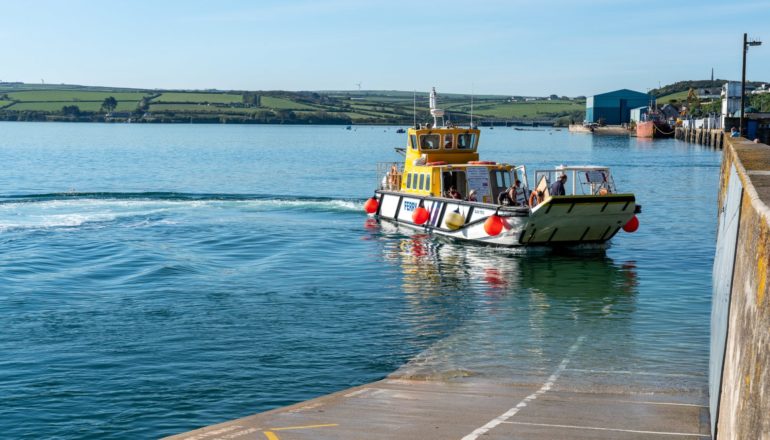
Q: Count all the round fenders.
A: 5